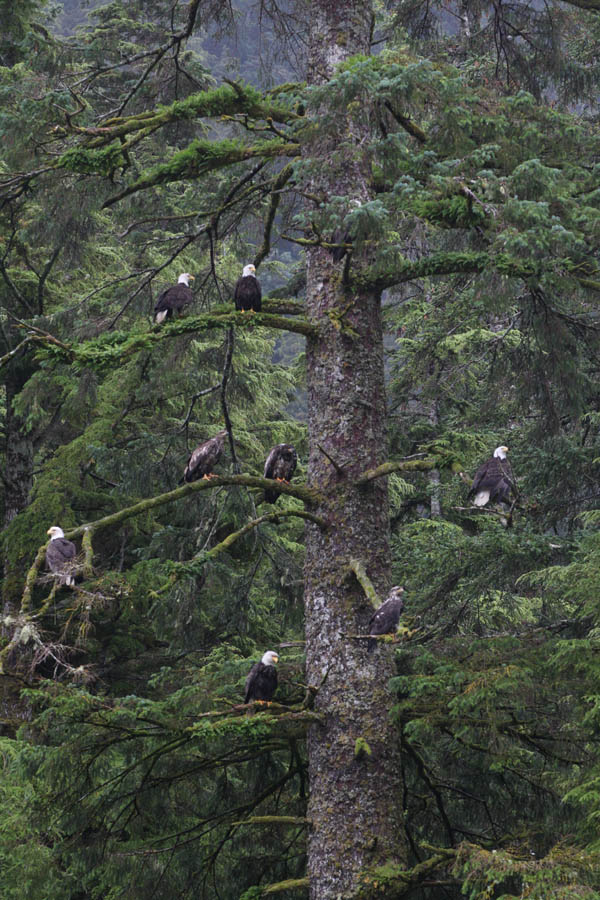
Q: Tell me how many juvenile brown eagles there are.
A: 3